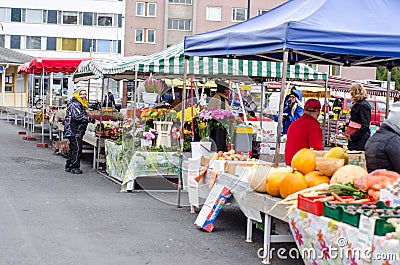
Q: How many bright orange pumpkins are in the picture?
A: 4